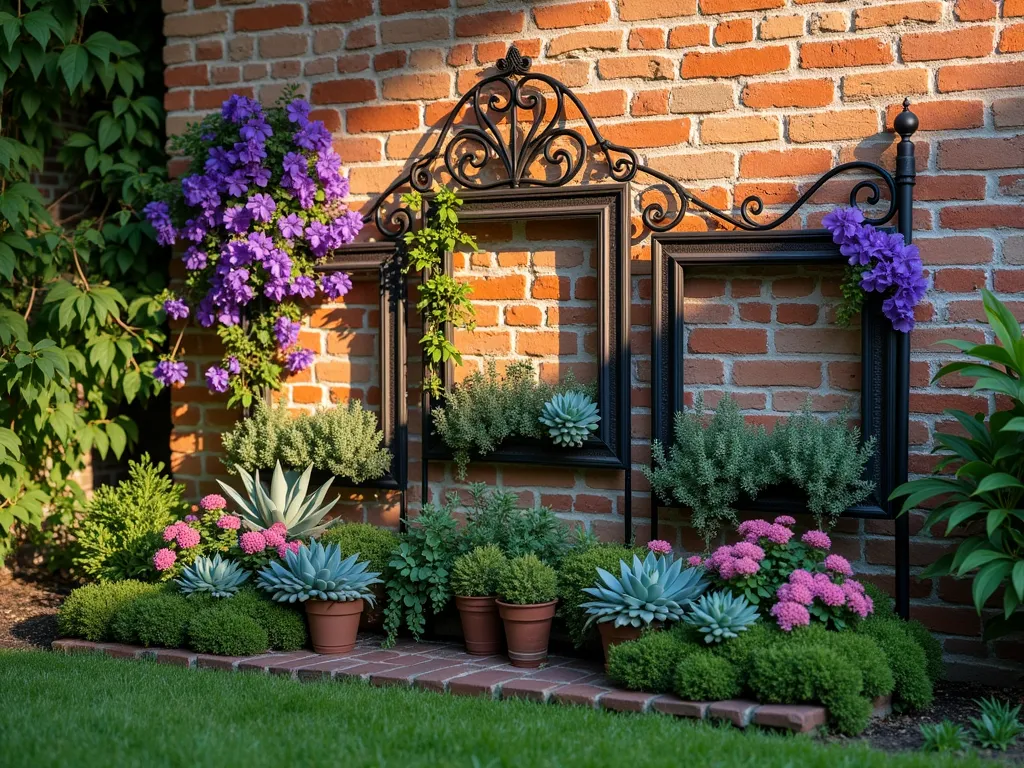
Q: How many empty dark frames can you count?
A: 3